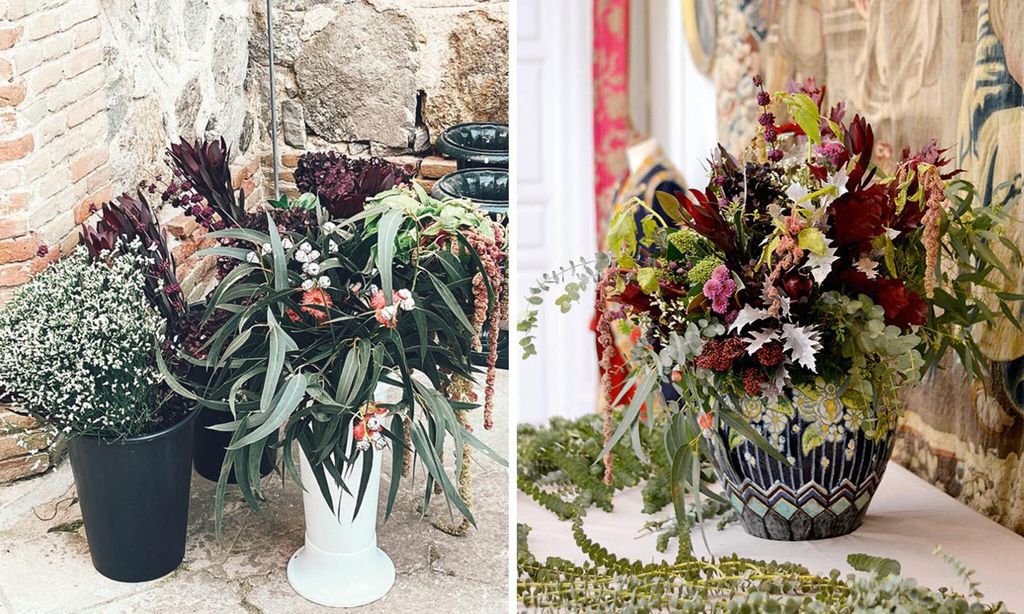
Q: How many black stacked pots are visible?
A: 2